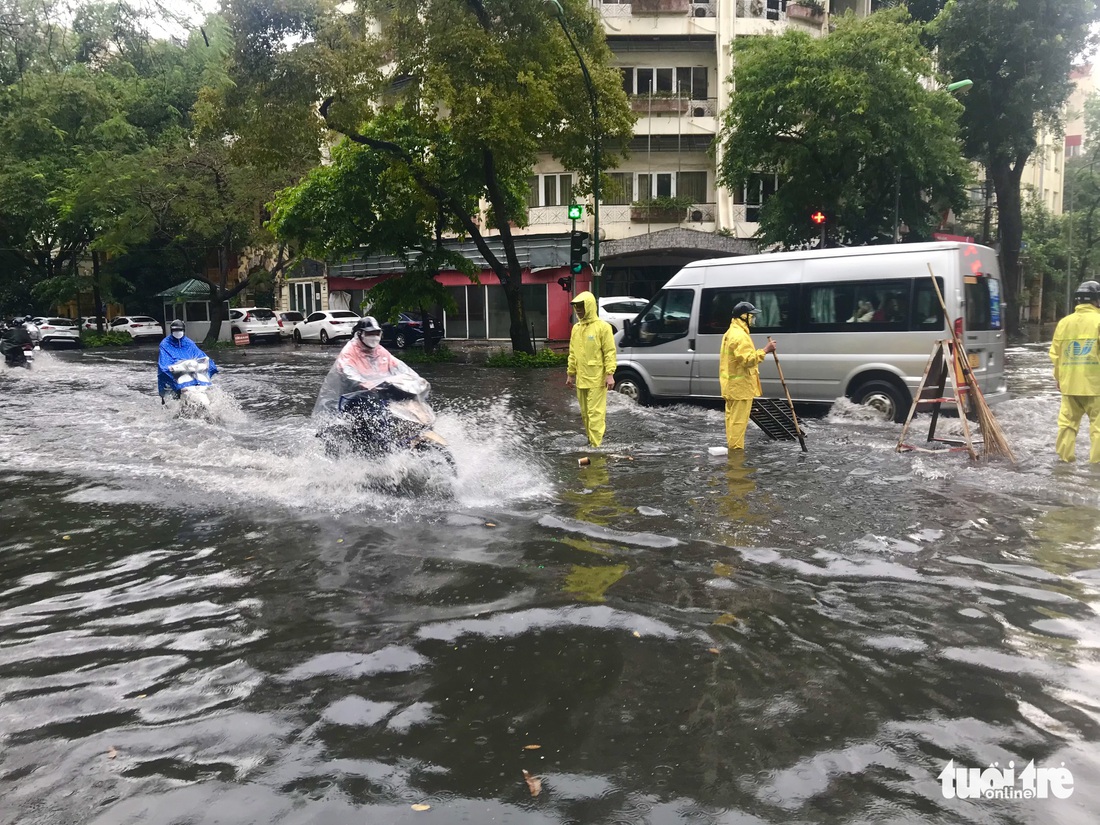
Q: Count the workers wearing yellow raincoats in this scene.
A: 3